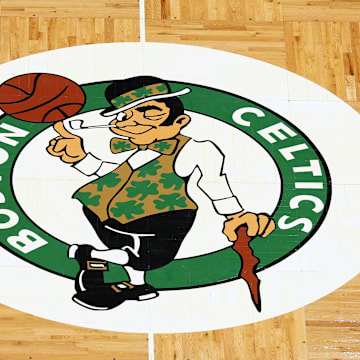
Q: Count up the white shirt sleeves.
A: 2